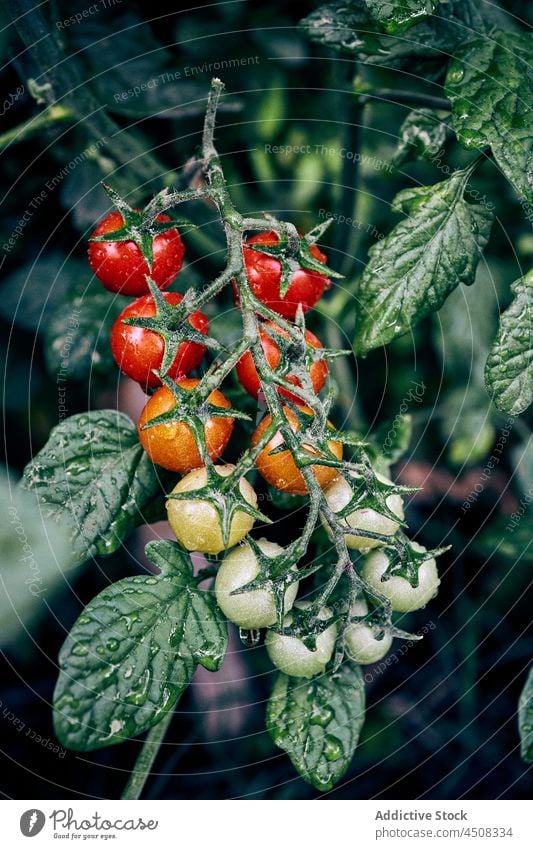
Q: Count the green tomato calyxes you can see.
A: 12